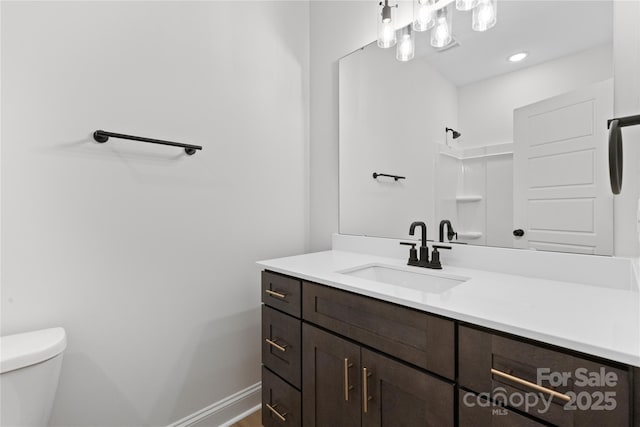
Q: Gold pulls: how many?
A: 6